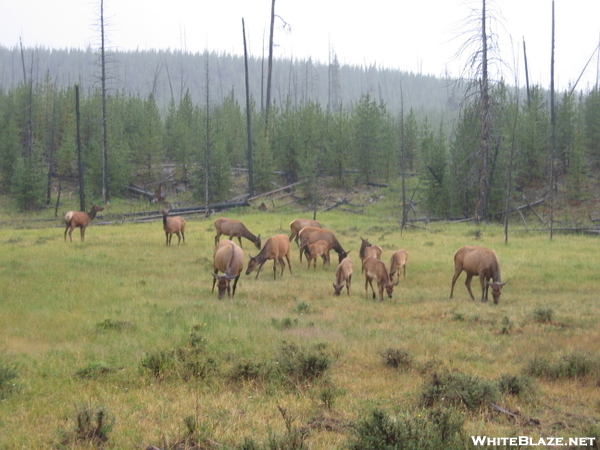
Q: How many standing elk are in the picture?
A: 13